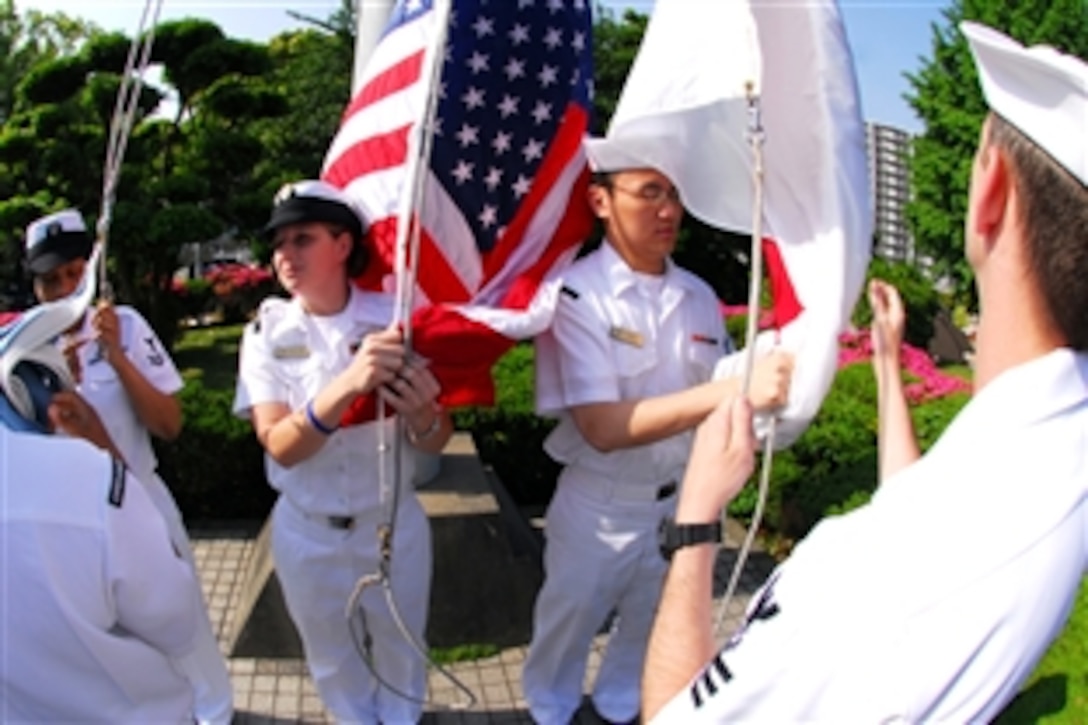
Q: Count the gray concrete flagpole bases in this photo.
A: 1